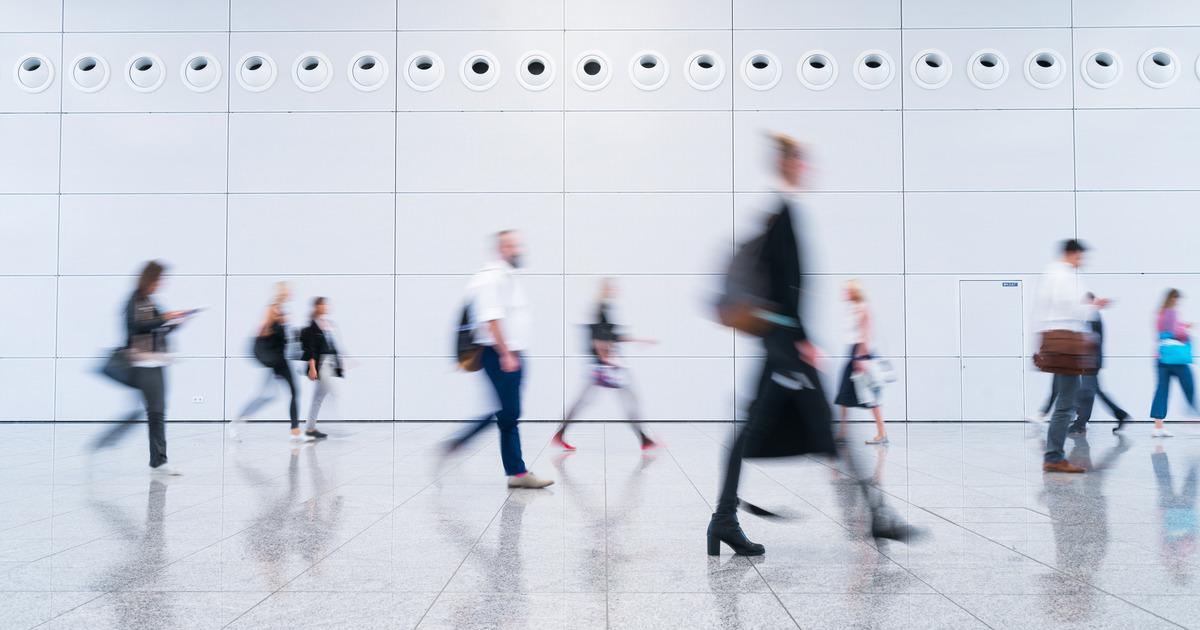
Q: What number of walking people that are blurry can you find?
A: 10